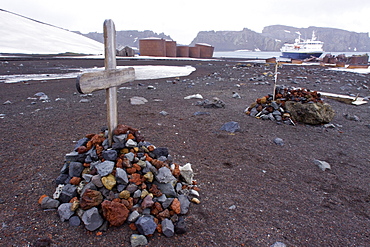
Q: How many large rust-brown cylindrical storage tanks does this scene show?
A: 5